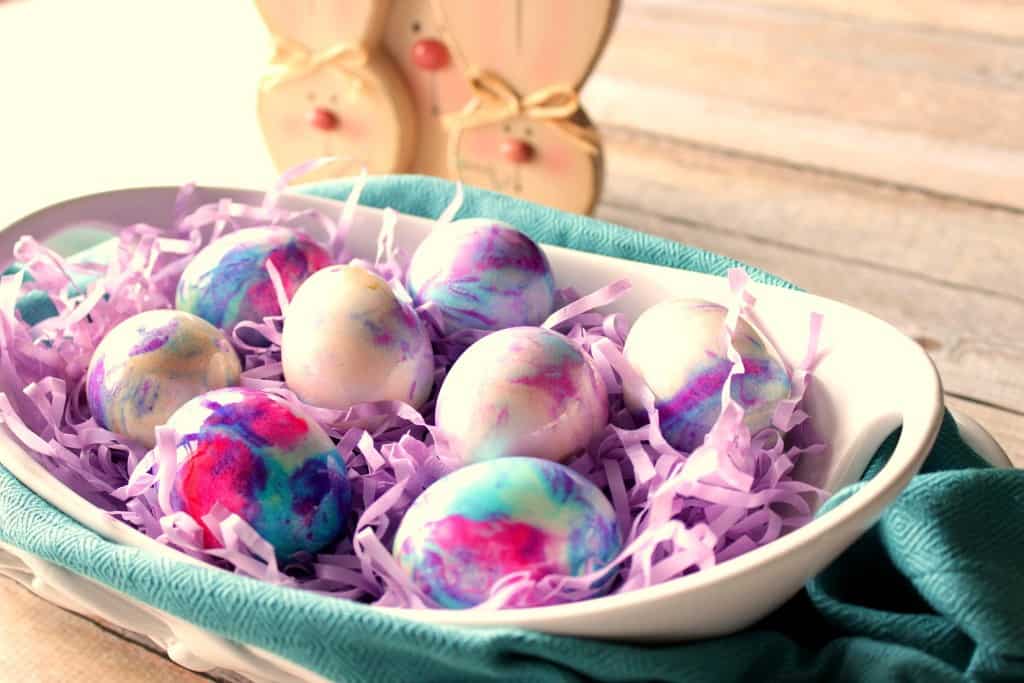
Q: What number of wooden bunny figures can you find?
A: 3